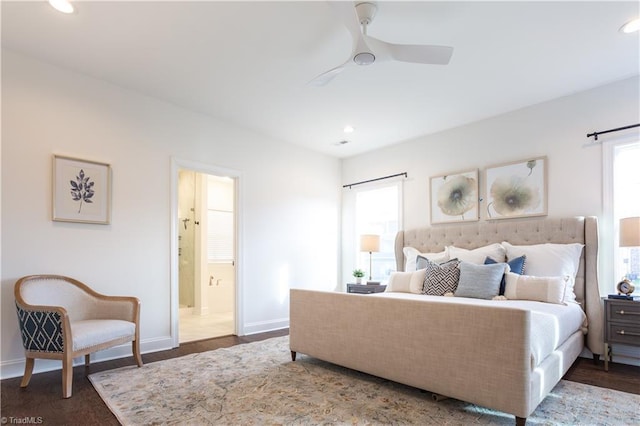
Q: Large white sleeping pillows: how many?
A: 3